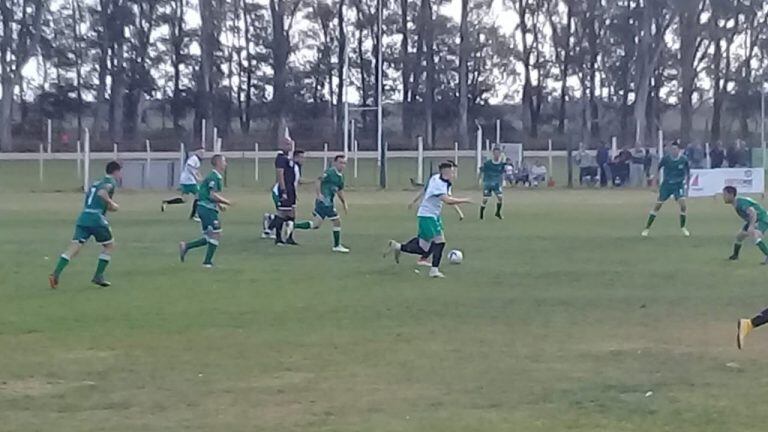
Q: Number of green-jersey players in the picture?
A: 6